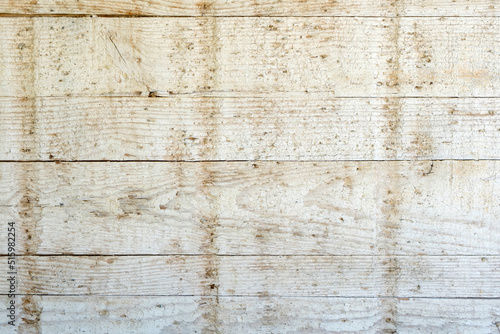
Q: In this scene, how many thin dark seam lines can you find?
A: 5